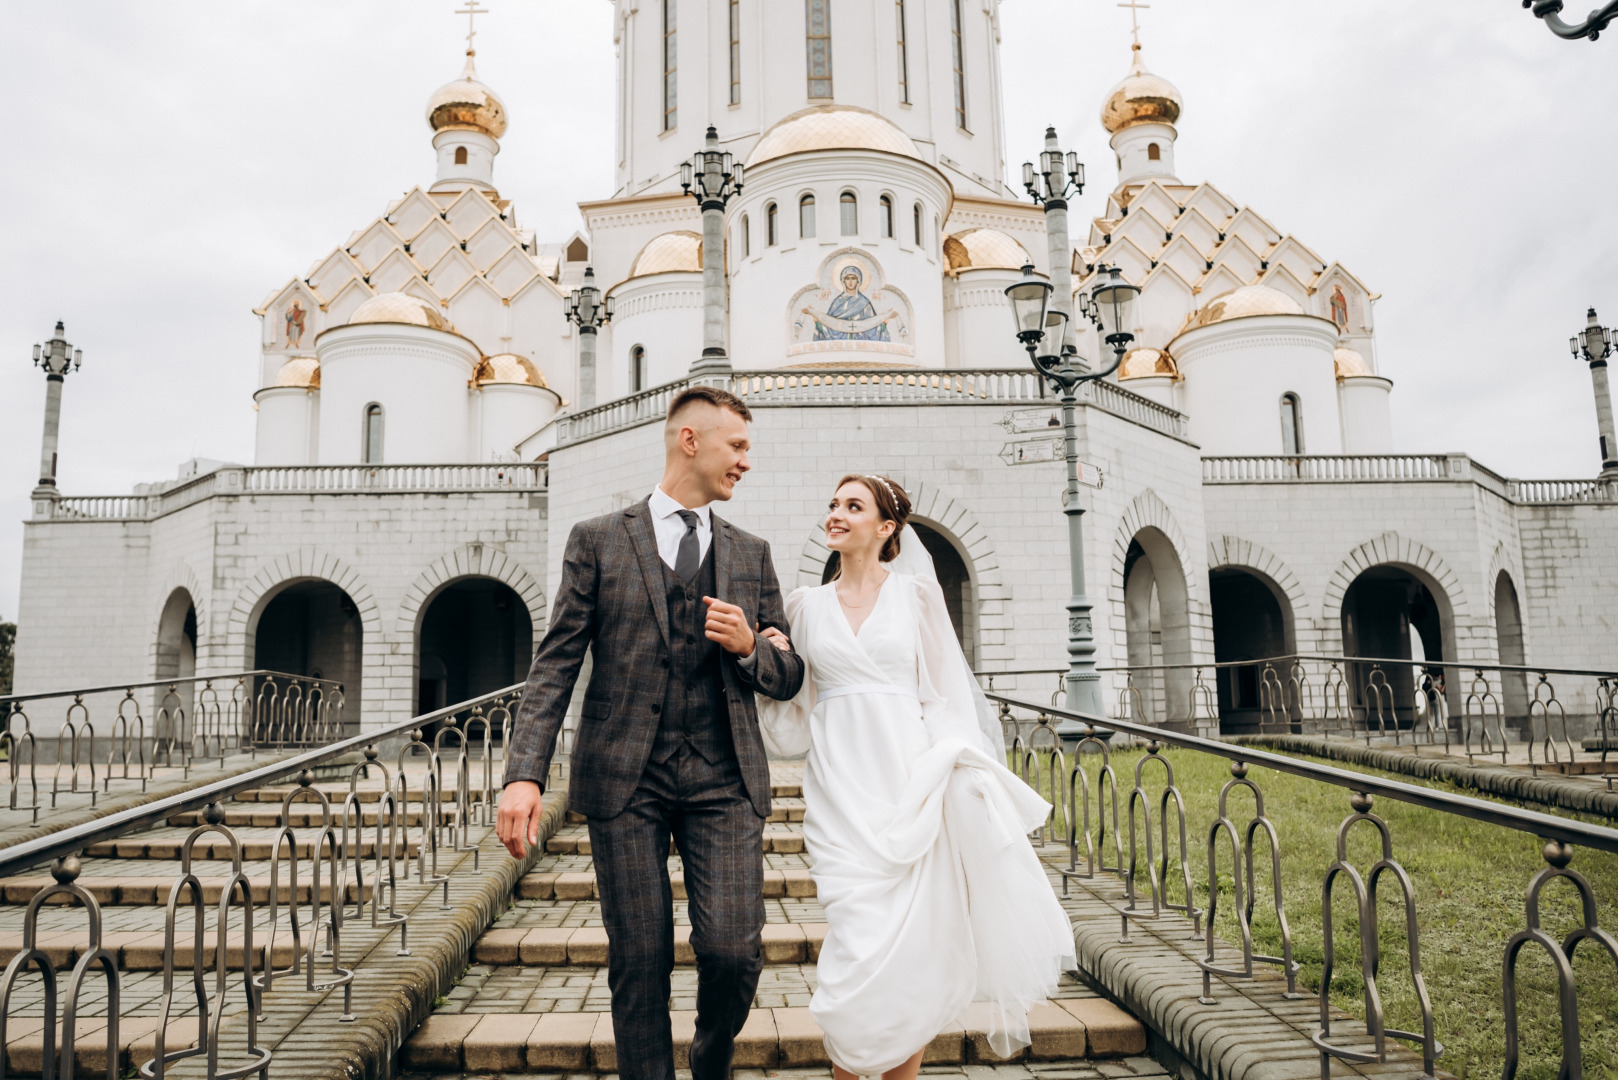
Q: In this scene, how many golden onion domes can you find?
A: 2